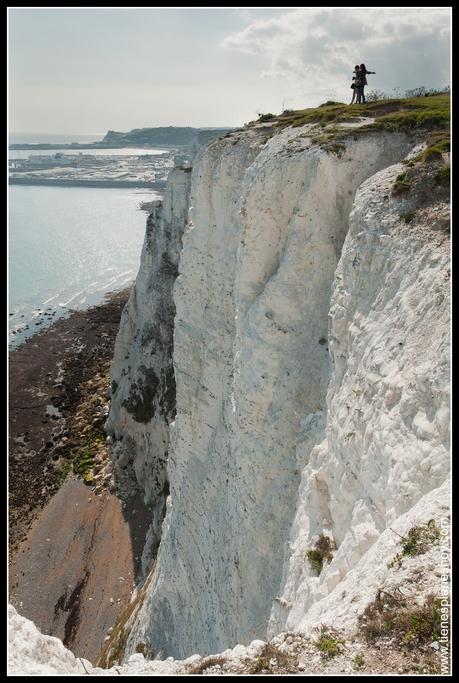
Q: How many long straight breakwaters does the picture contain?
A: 2